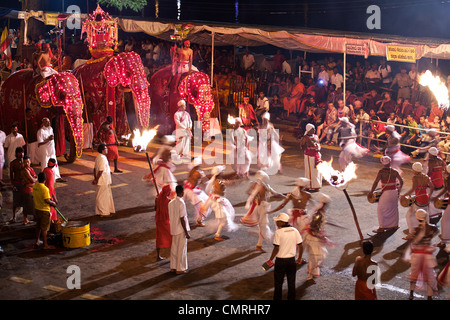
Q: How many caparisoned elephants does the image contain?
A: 3